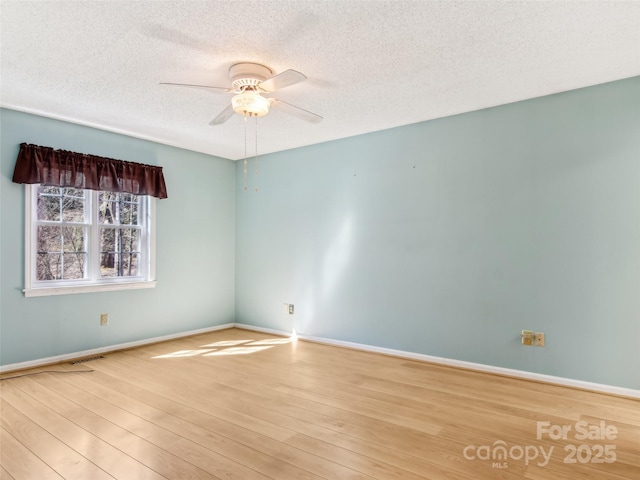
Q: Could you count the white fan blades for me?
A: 4